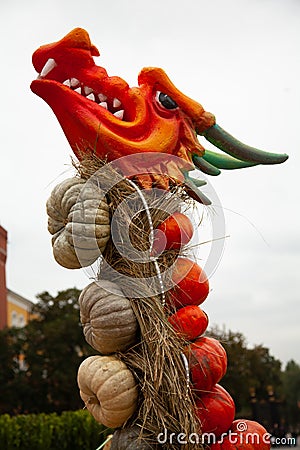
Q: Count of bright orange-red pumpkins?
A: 6